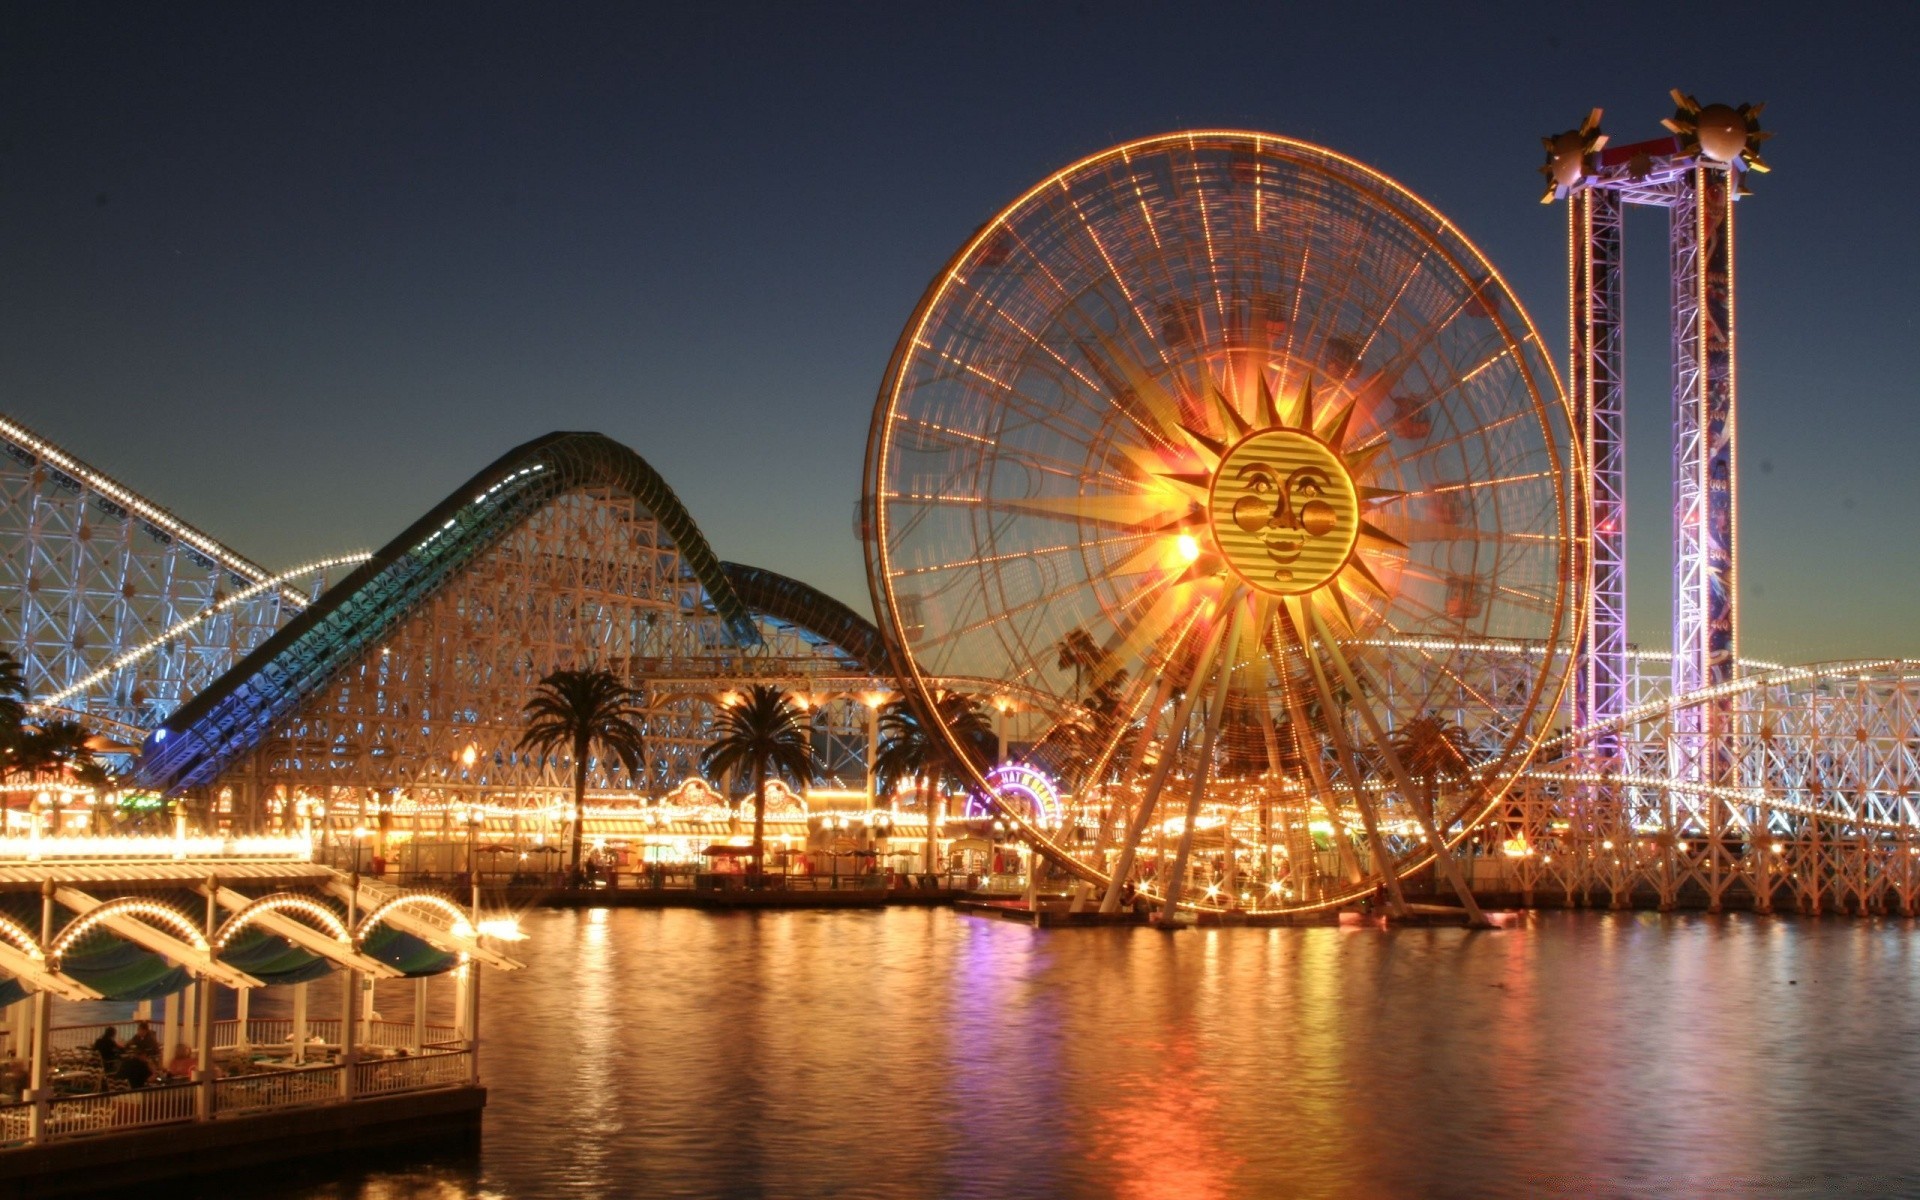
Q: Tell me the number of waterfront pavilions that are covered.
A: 1